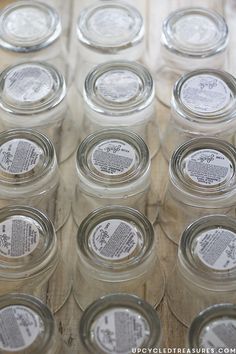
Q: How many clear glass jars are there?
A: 15